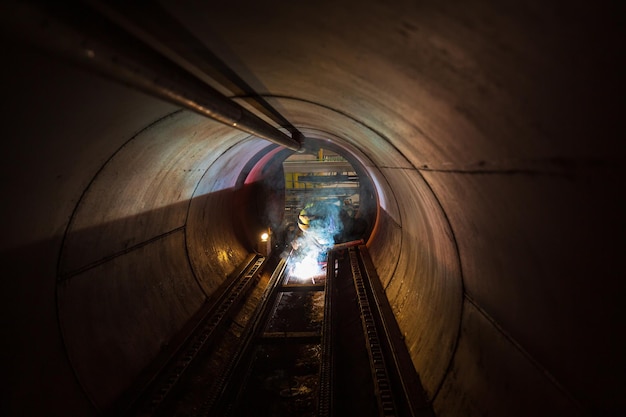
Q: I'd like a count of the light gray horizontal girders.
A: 1